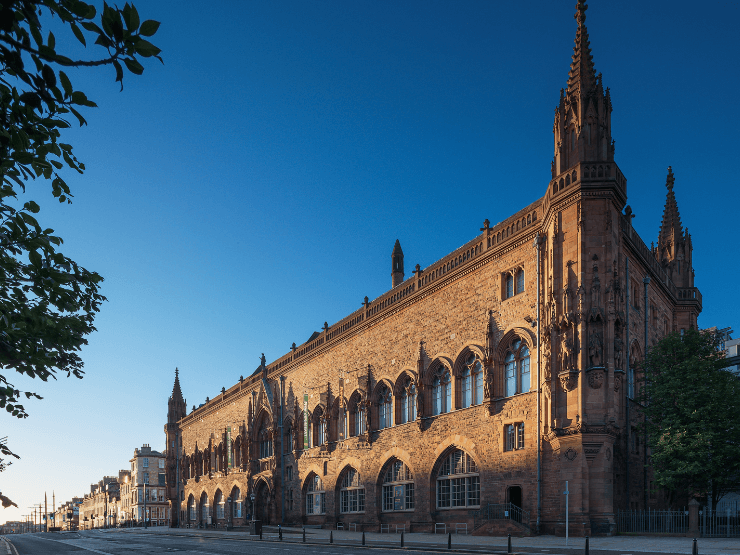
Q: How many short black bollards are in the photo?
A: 10